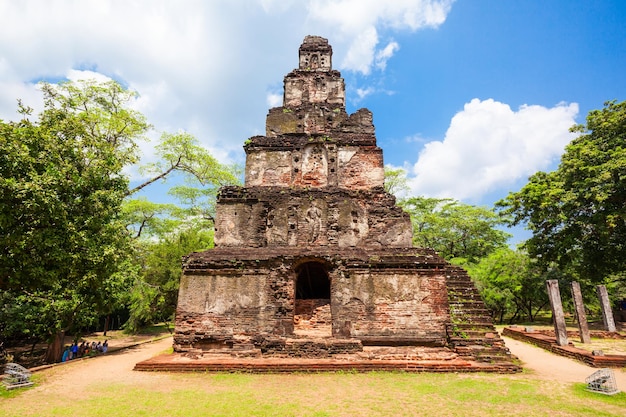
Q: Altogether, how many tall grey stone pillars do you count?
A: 3